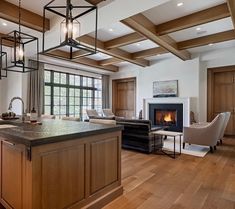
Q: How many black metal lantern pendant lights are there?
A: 3